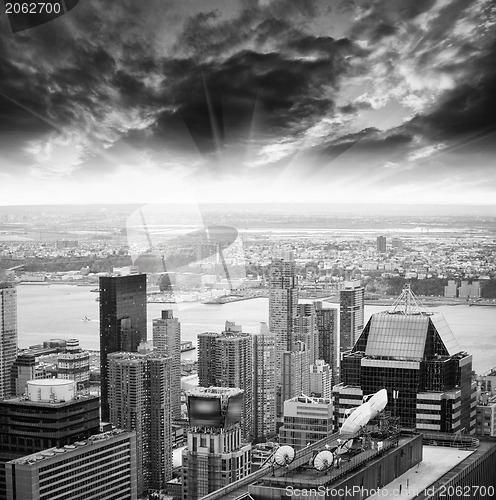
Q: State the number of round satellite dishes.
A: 2